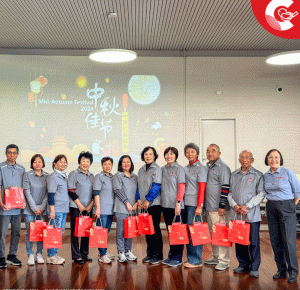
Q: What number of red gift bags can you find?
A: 11